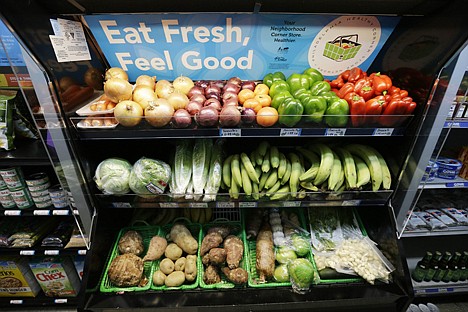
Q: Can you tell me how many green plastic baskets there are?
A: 5